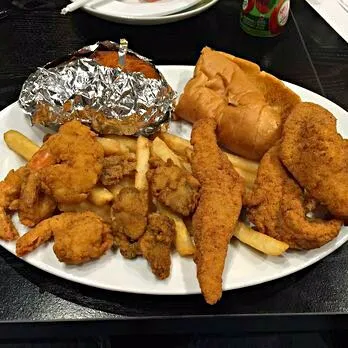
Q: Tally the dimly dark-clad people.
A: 0